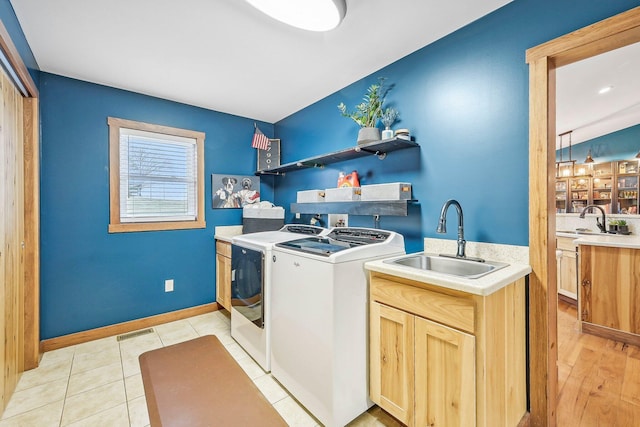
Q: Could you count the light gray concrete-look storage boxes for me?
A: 3